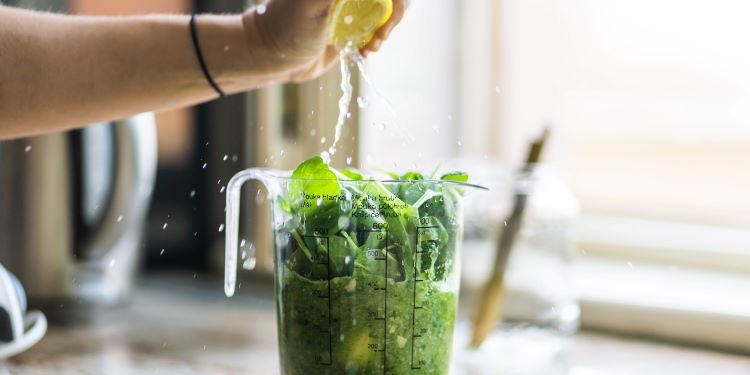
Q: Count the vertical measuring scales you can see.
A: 3